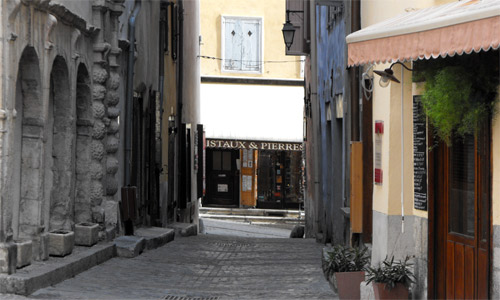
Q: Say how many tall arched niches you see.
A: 3